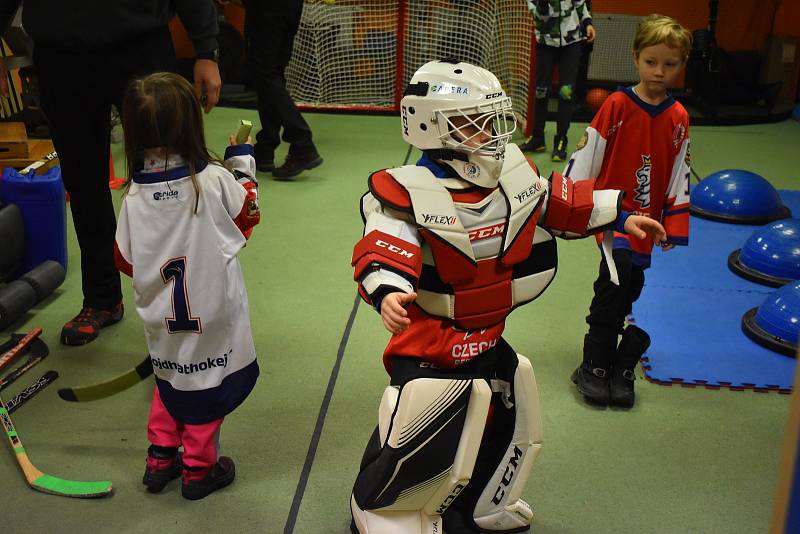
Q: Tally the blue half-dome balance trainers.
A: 3